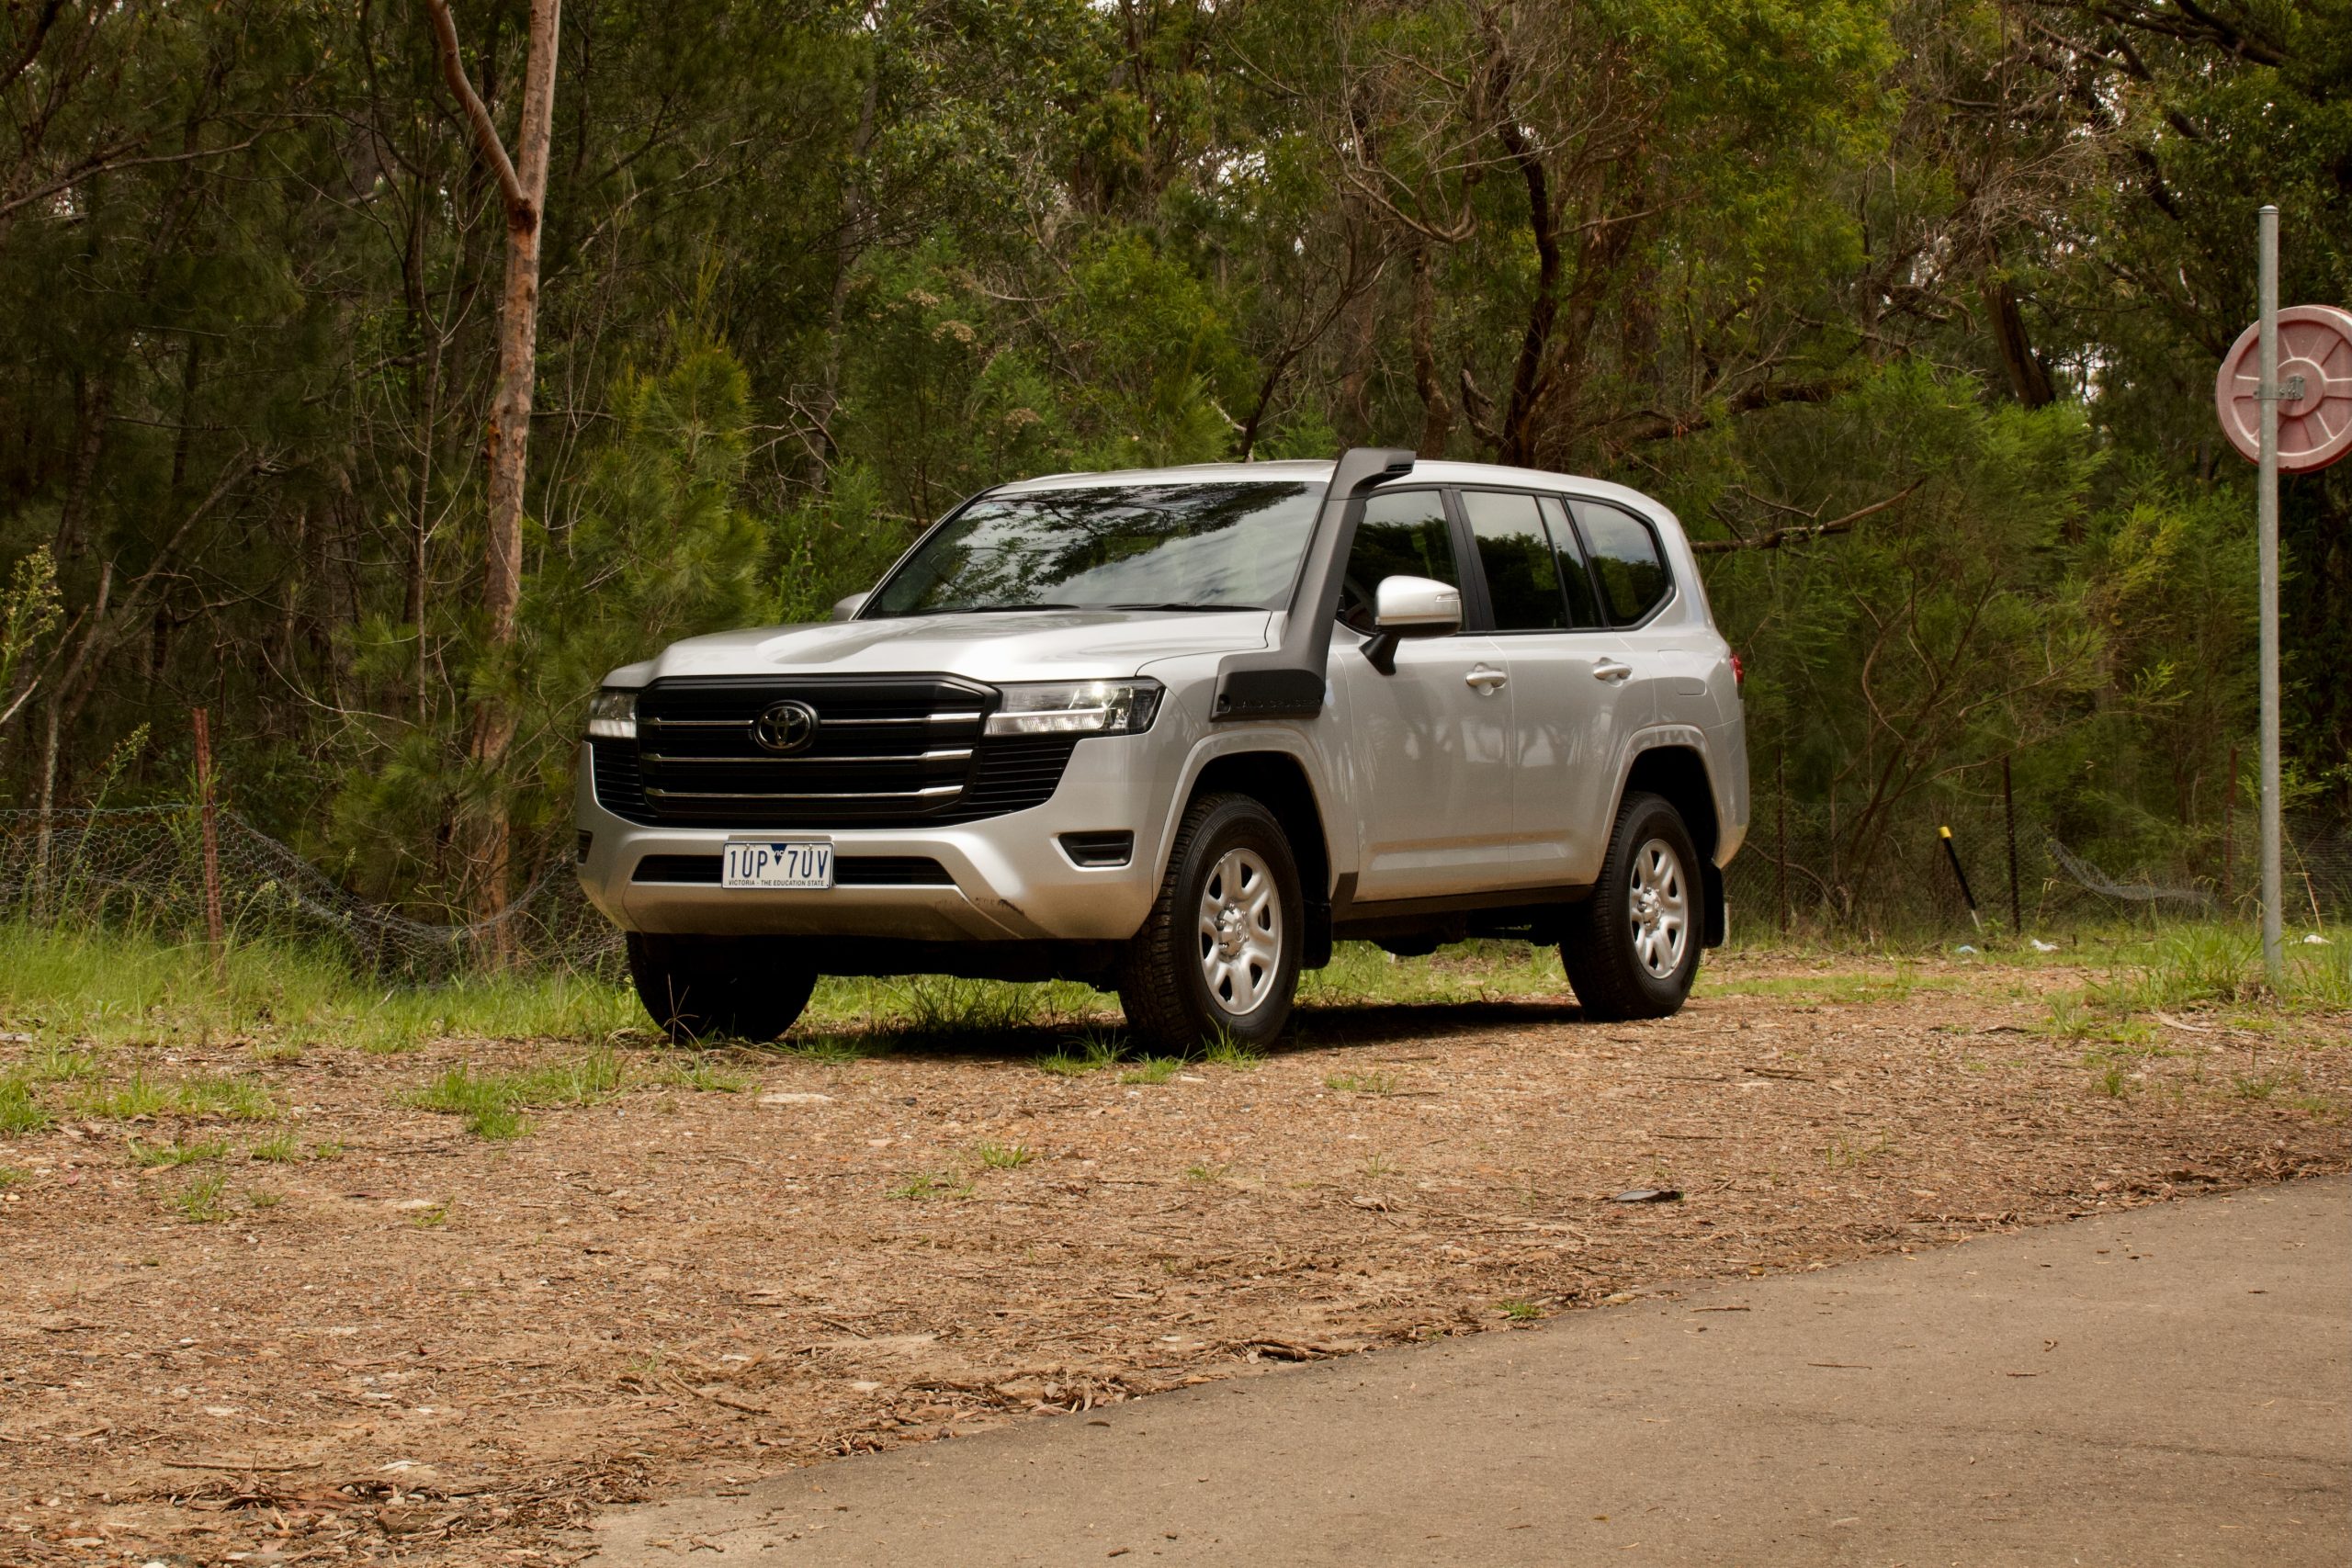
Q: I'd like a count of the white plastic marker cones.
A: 0